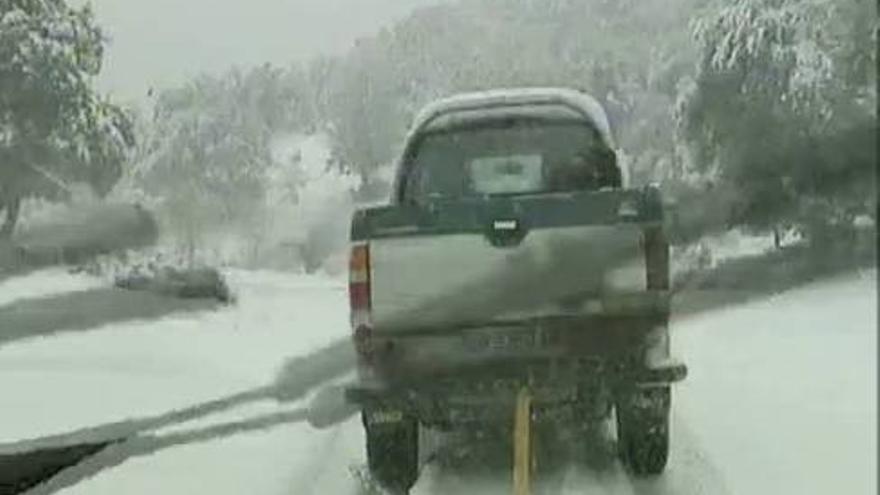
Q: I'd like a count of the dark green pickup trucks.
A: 1